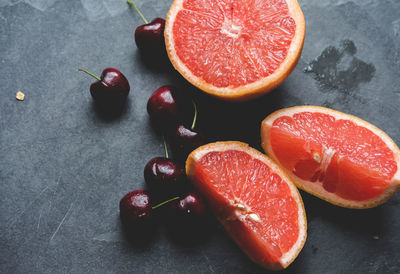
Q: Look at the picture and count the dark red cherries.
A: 7